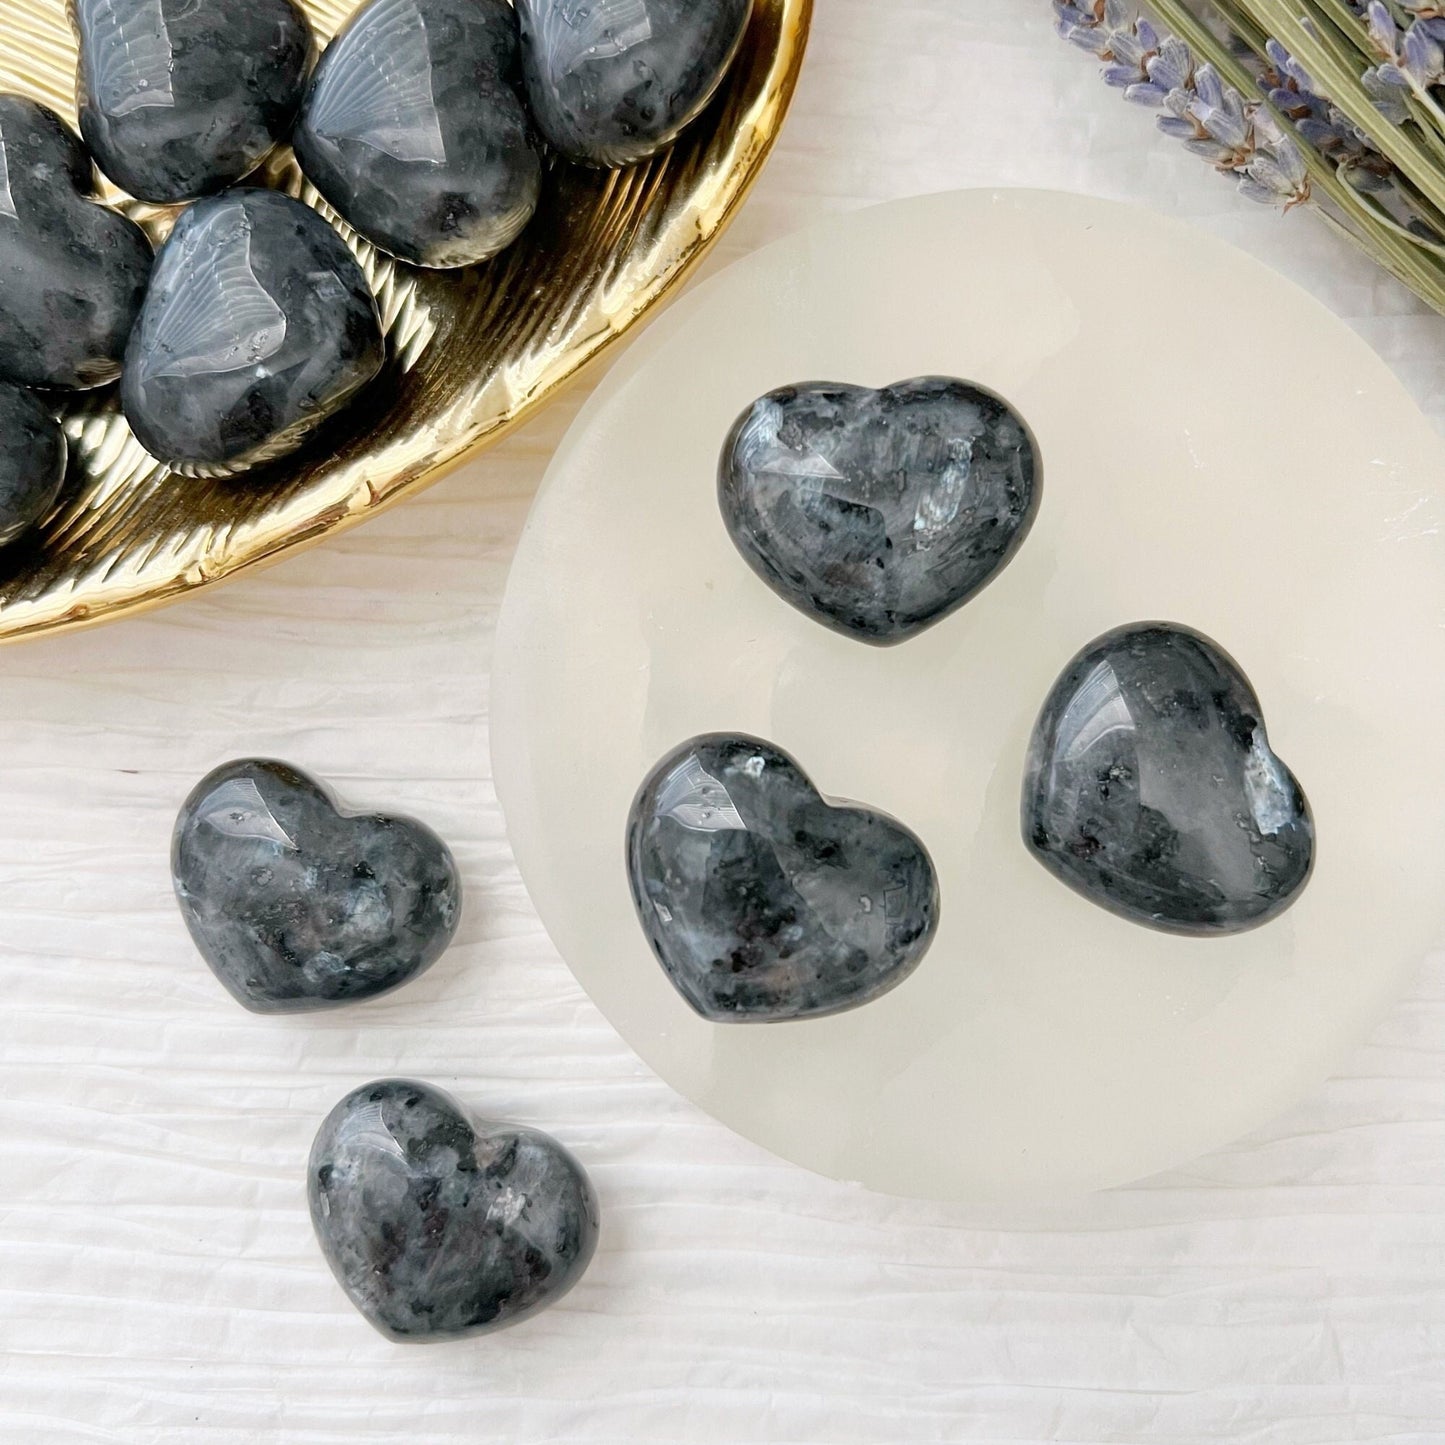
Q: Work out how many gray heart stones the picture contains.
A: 11